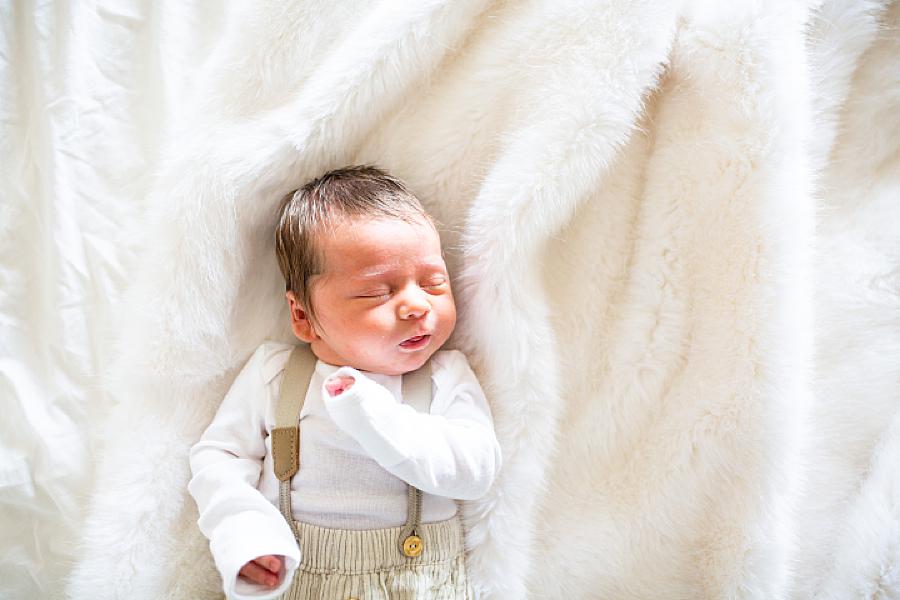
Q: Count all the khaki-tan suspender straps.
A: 2